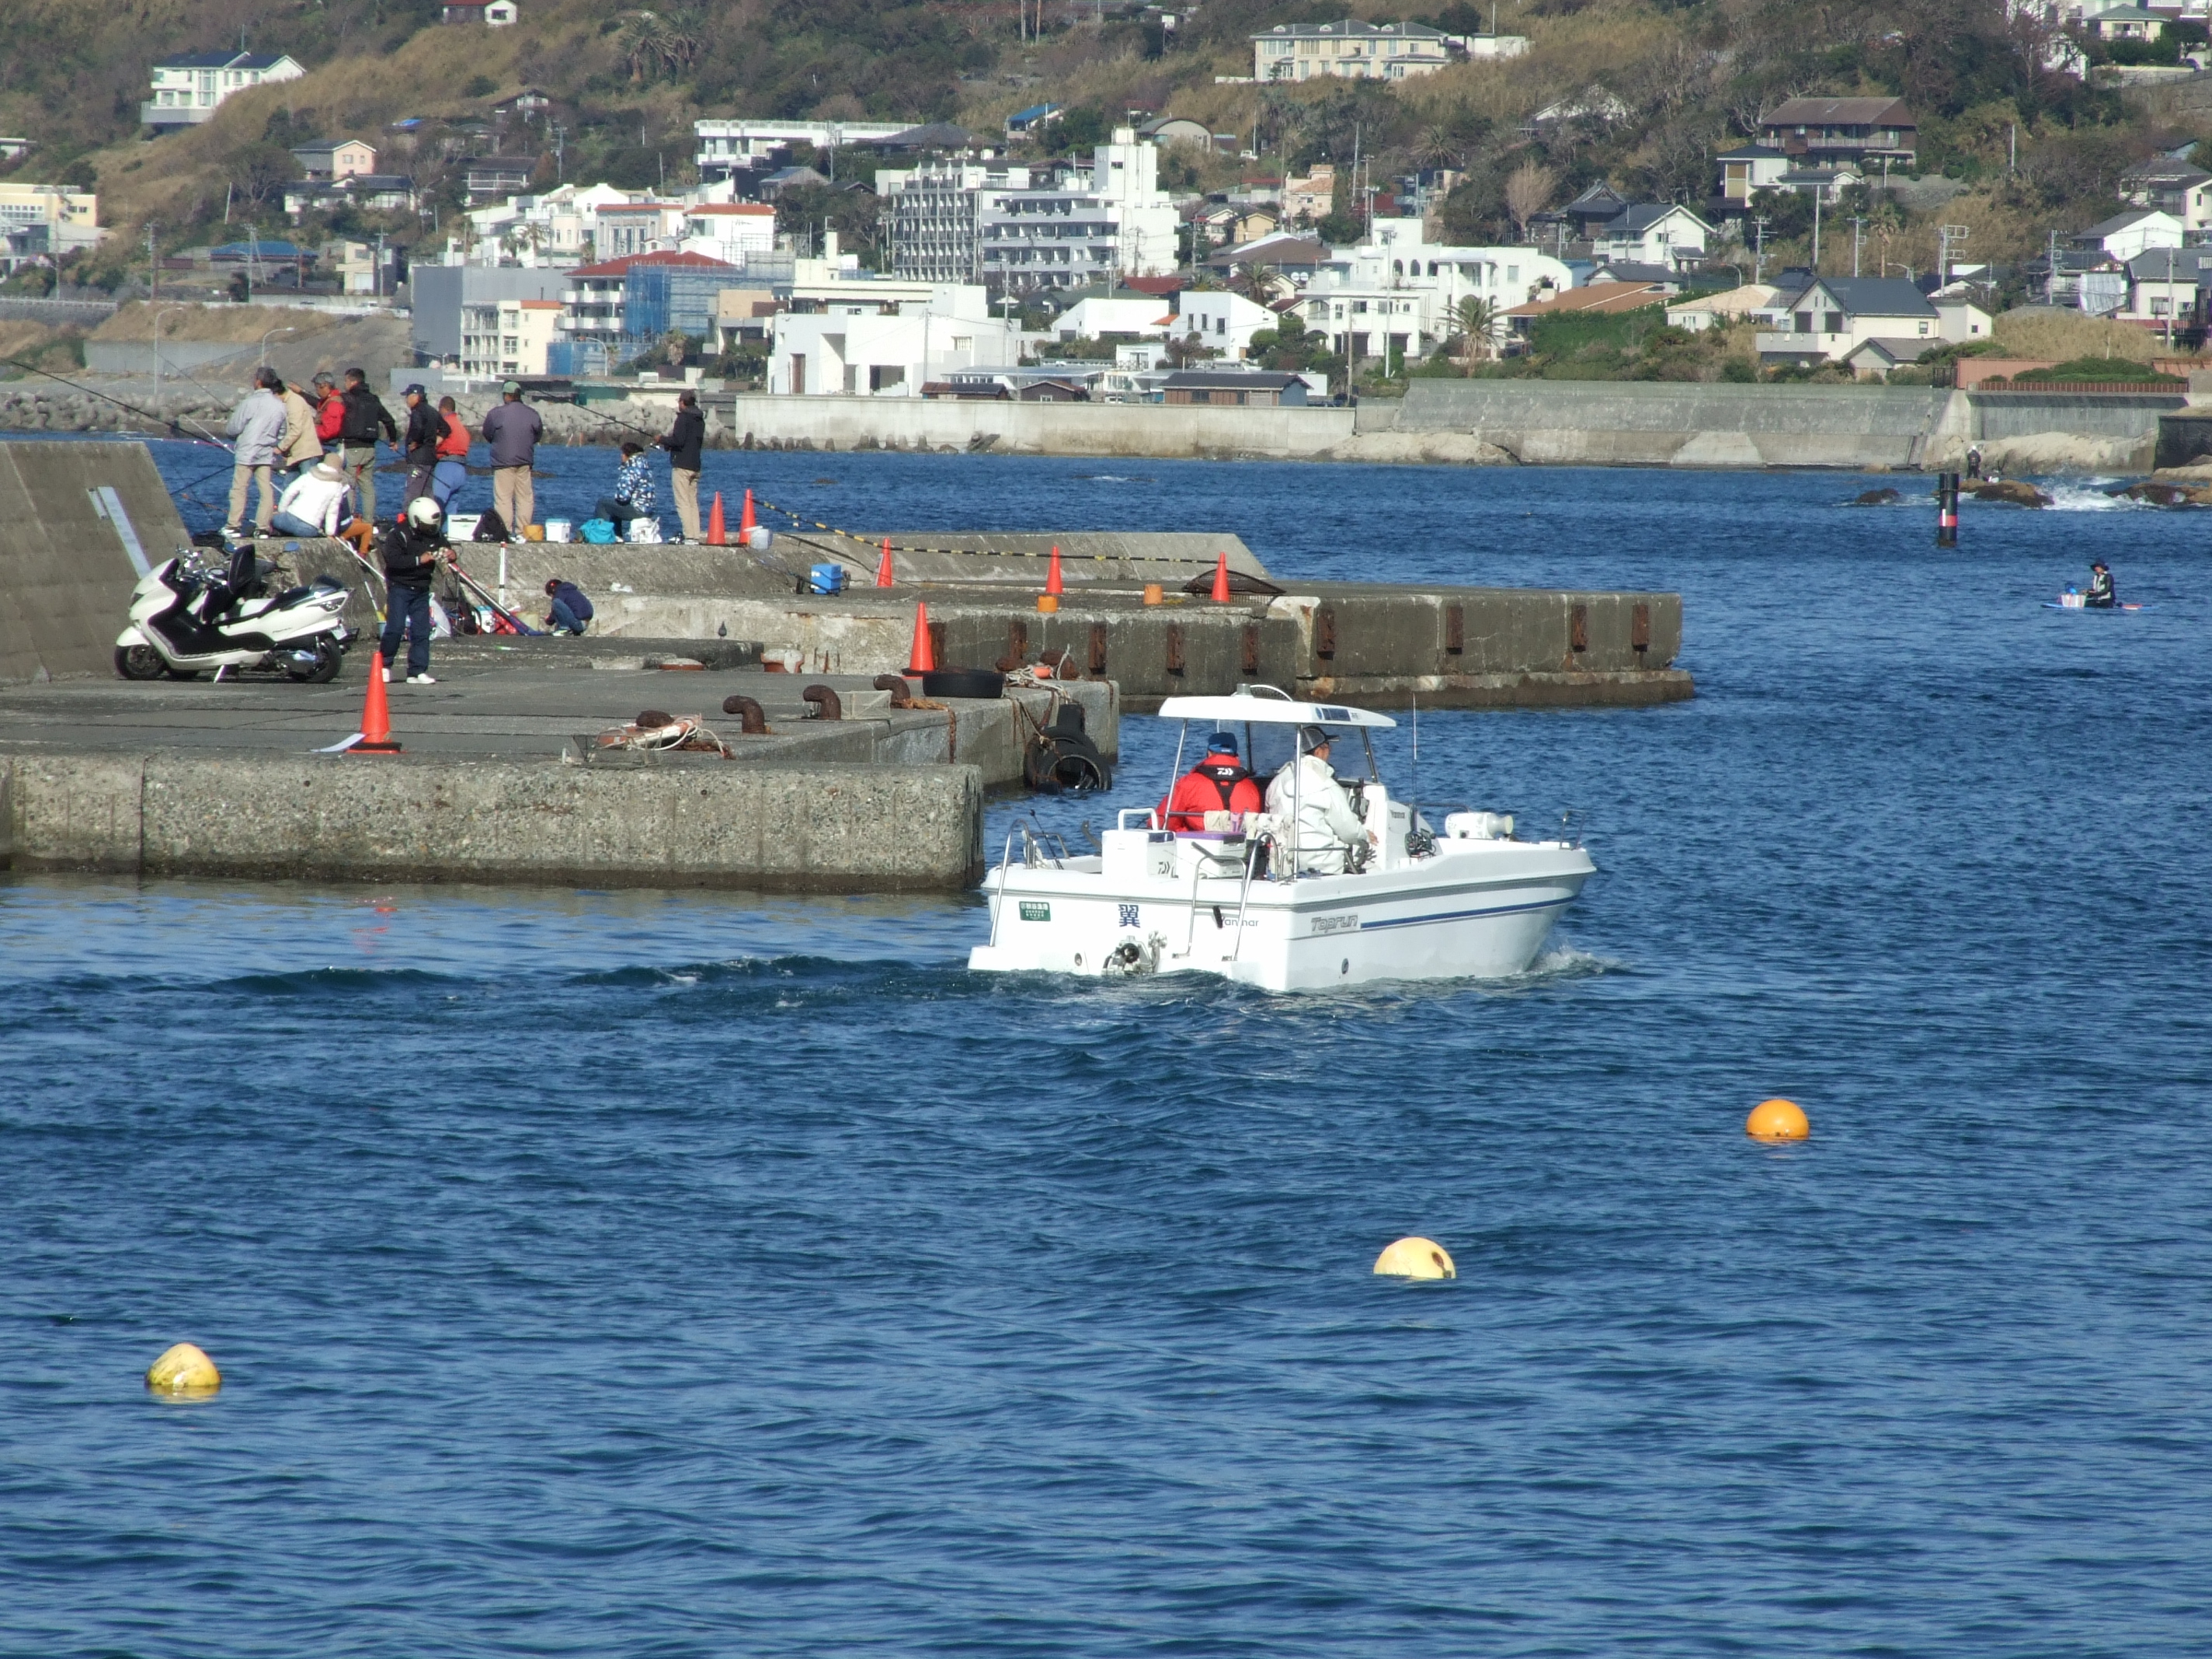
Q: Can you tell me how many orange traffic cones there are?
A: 7